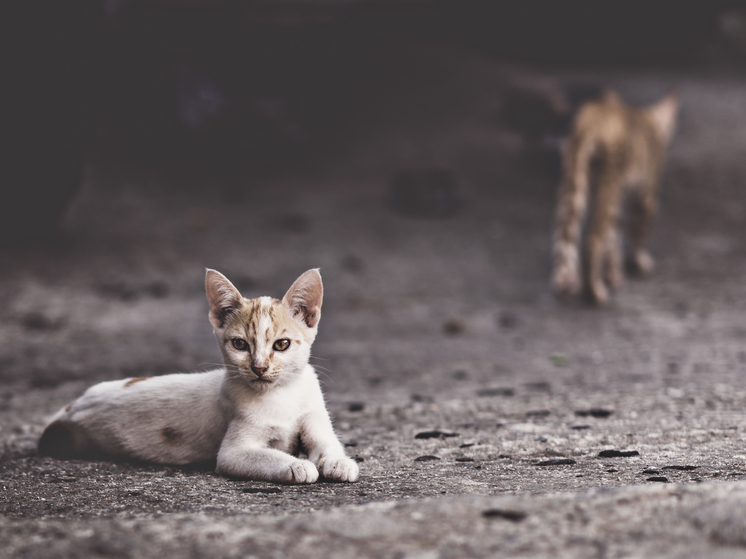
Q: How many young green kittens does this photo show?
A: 0